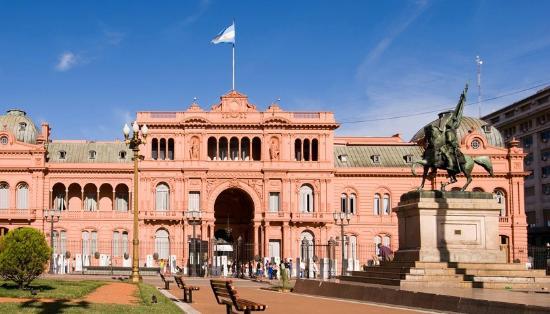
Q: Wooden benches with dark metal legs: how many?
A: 3